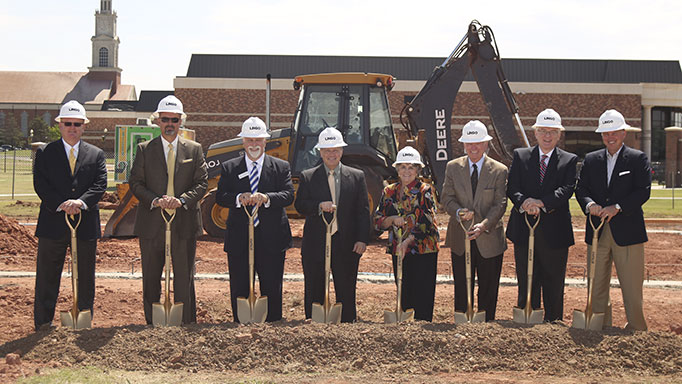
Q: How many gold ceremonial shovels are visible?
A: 8